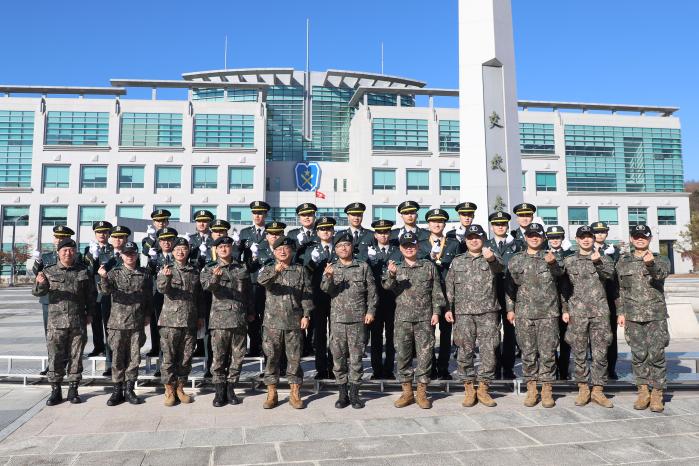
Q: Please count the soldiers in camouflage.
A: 11